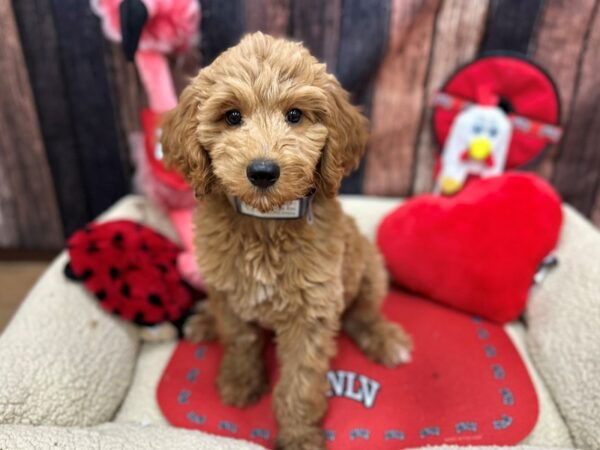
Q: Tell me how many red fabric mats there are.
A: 1